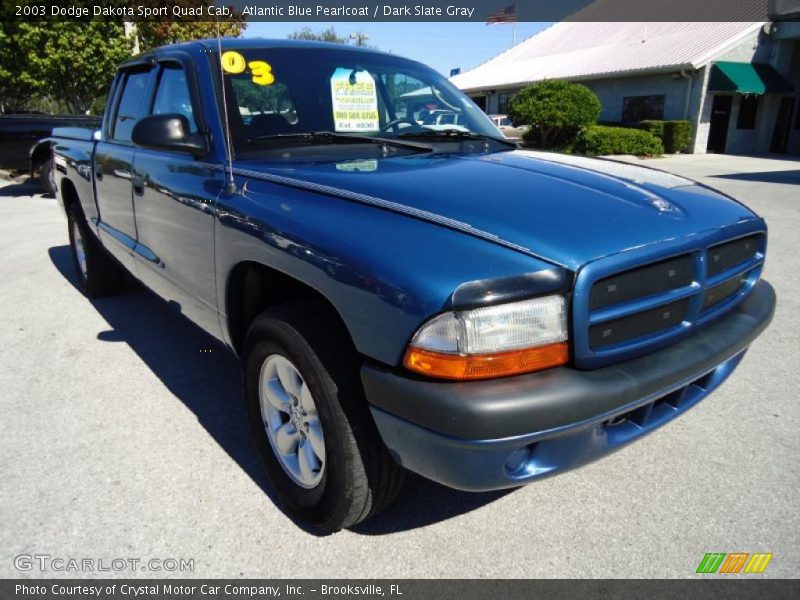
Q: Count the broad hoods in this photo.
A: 1